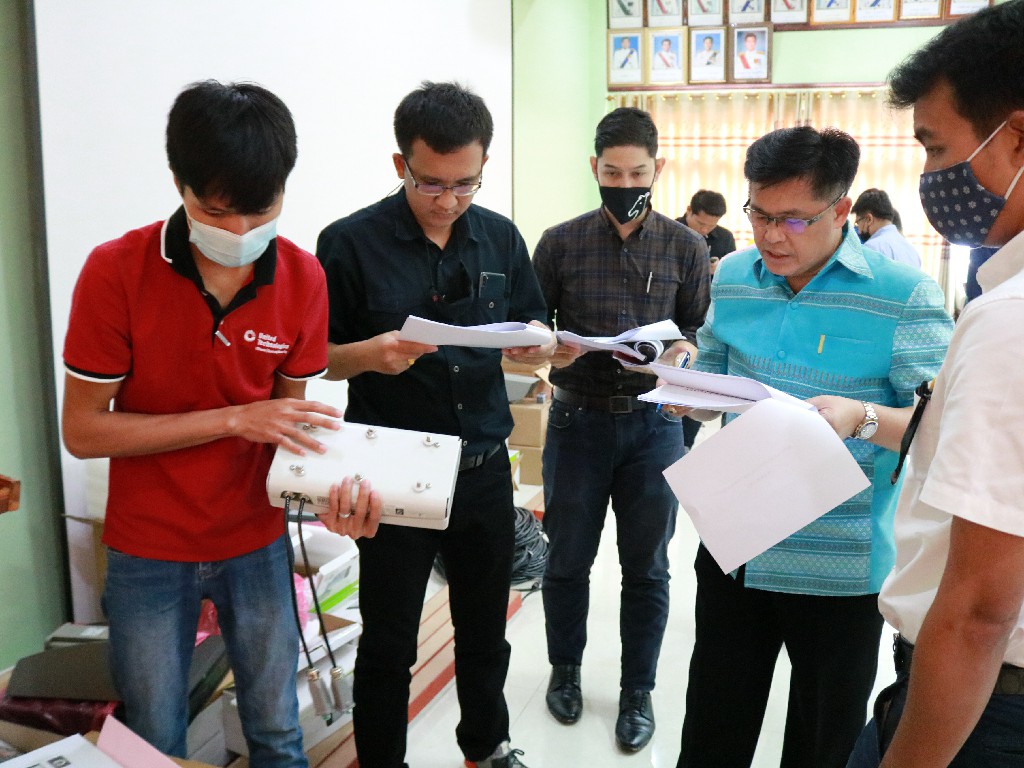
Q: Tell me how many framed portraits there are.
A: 13